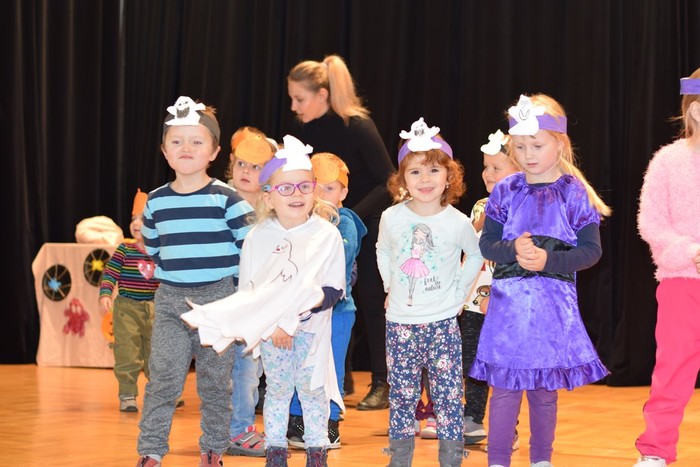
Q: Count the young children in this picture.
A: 9